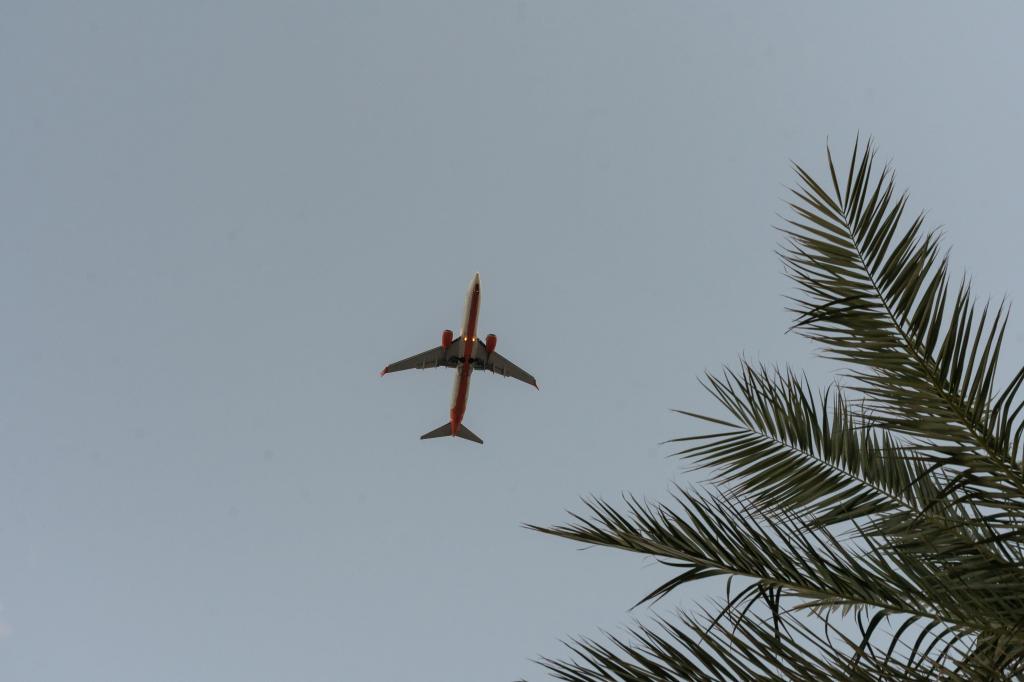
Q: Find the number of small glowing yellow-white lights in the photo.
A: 2